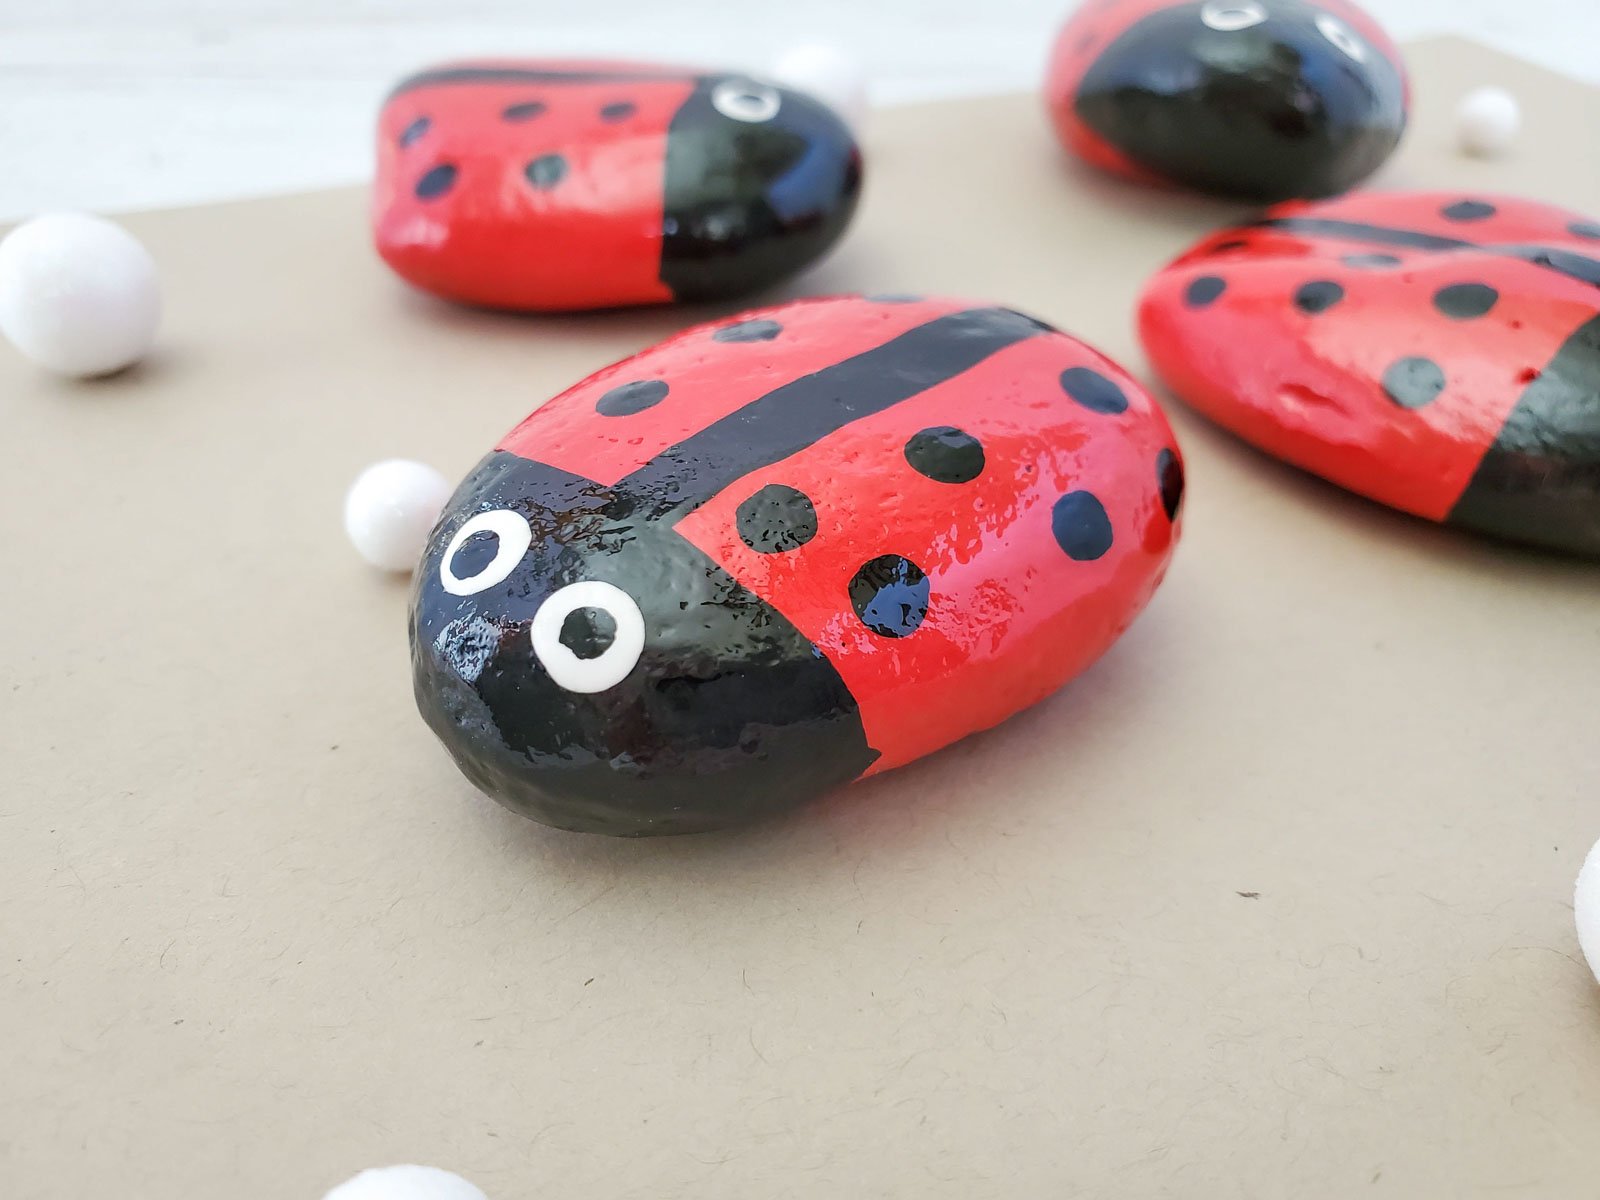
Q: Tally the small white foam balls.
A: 6